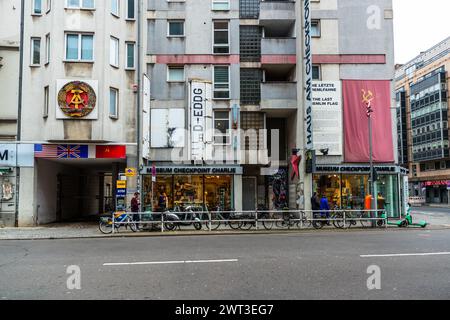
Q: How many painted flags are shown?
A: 4